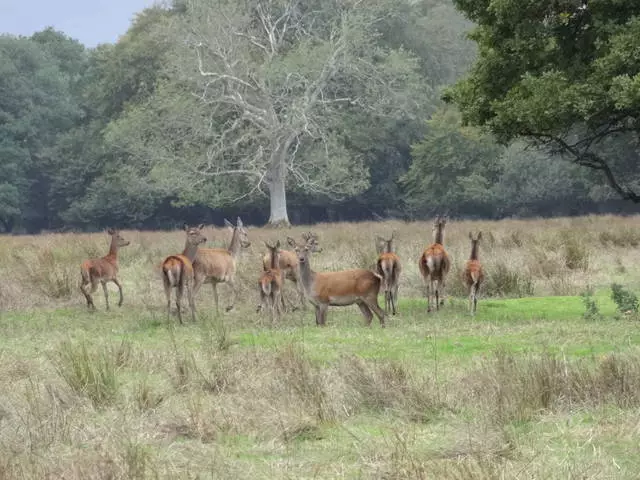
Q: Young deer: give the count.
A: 3